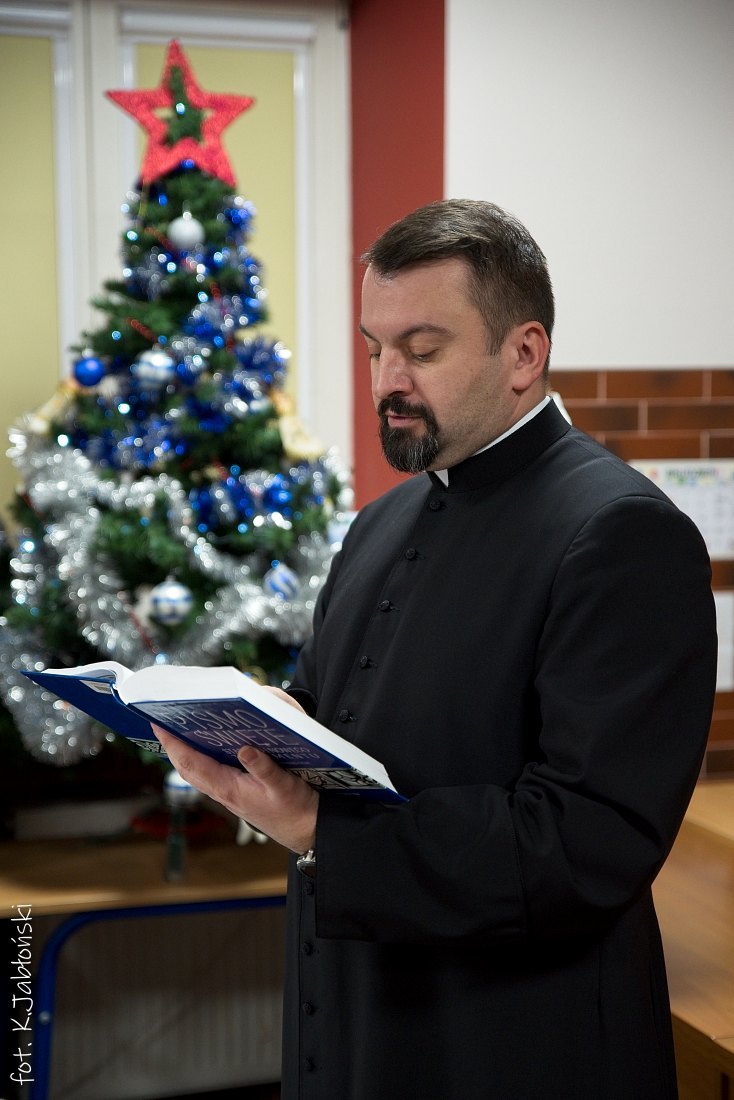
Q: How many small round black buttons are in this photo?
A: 9